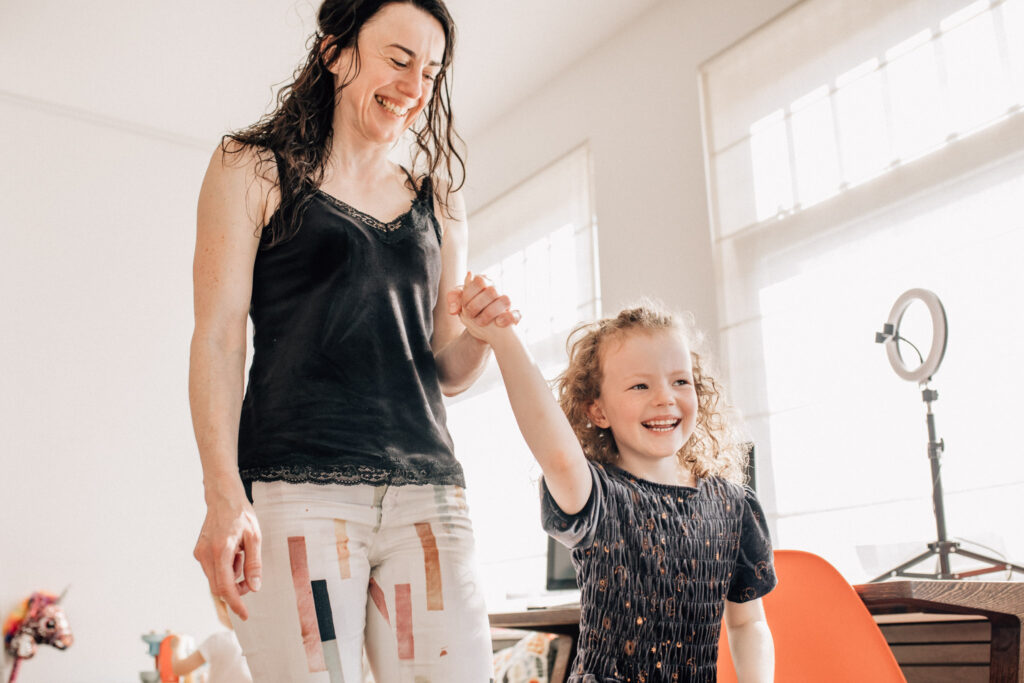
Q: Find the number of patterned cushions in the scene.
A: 1